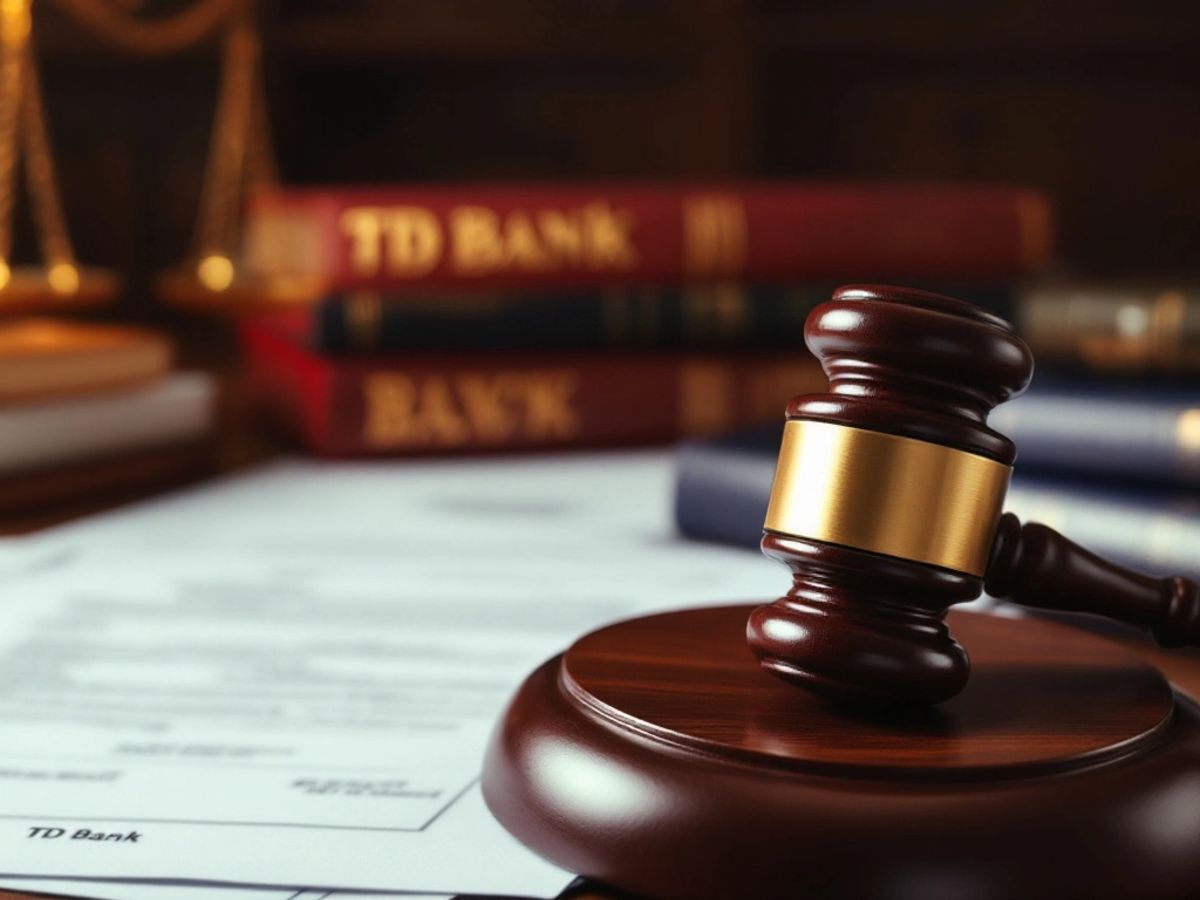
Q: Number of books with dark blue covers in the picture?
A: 2